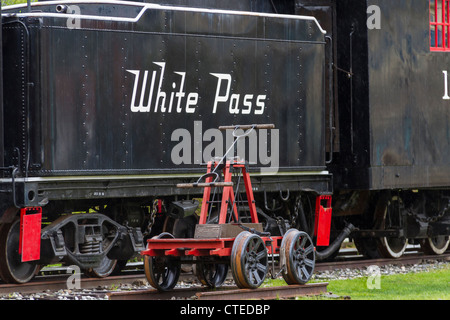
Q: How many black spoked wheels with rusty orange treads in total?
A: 4